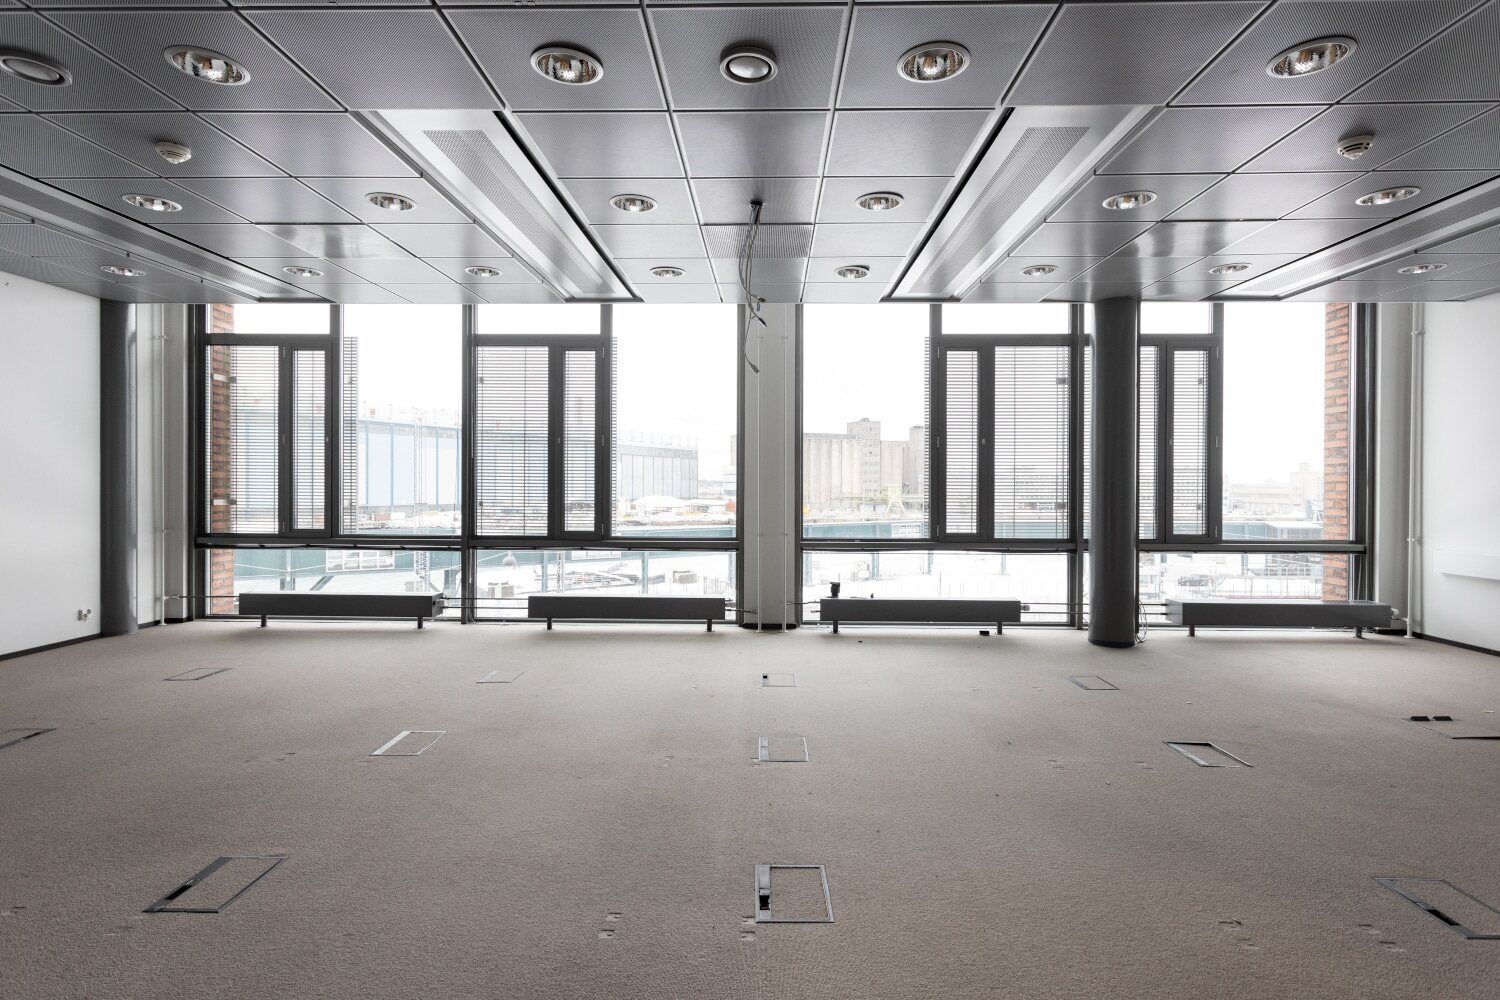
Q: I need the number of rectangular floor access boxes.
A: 12